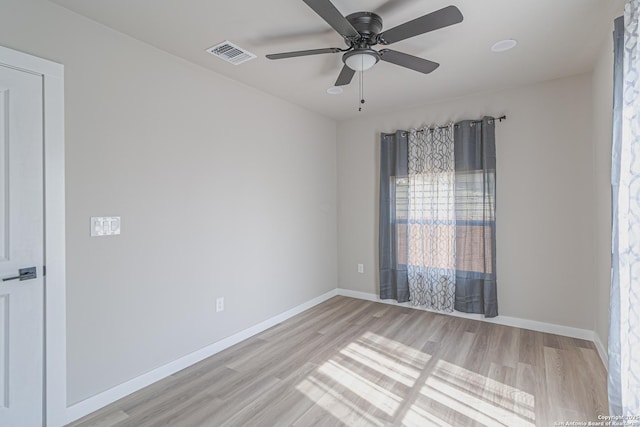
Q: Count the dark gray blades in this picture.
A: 5